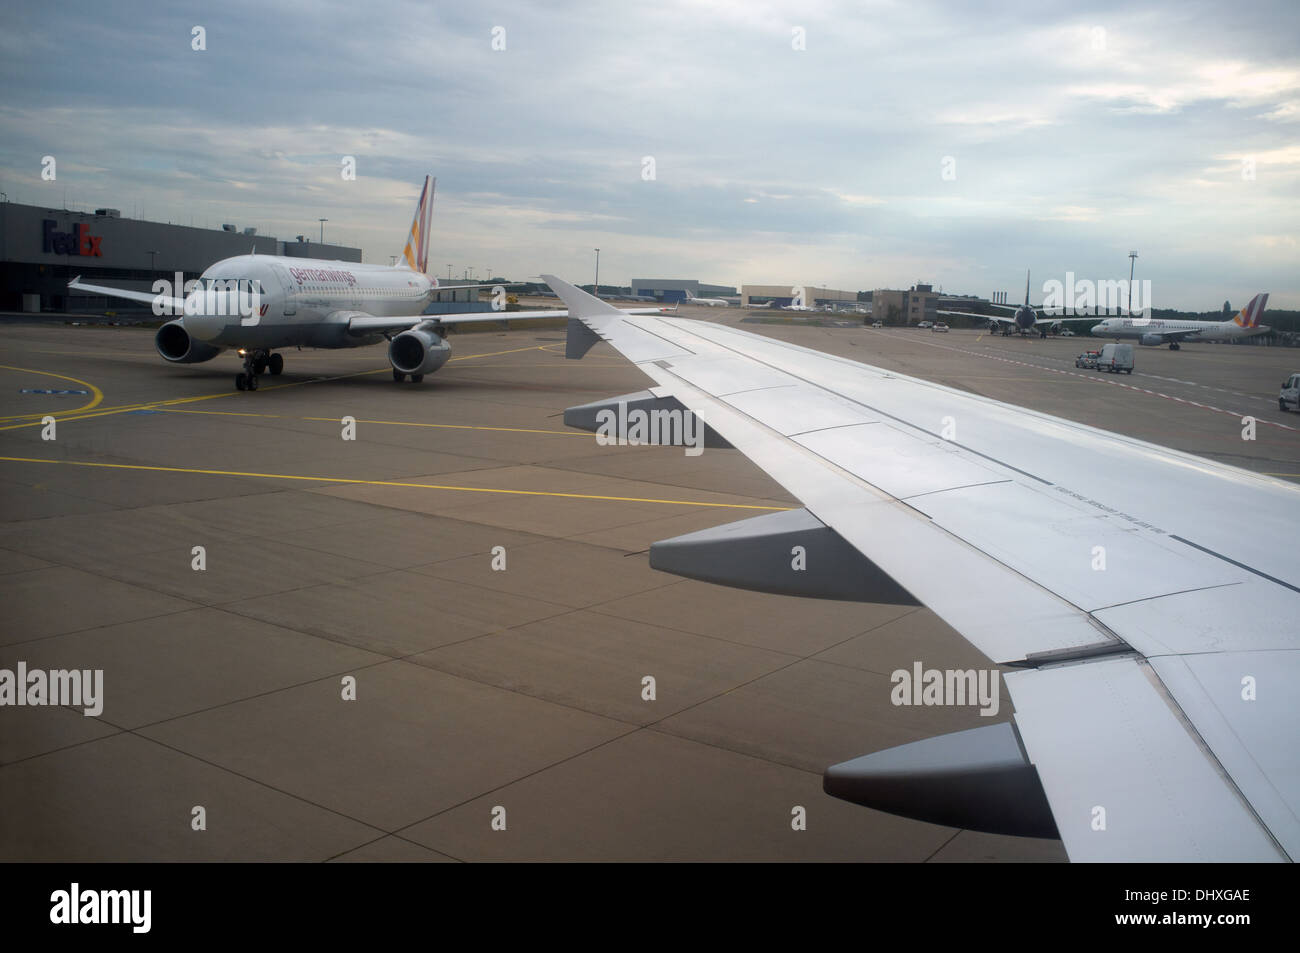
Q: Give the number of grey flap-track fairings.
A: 3